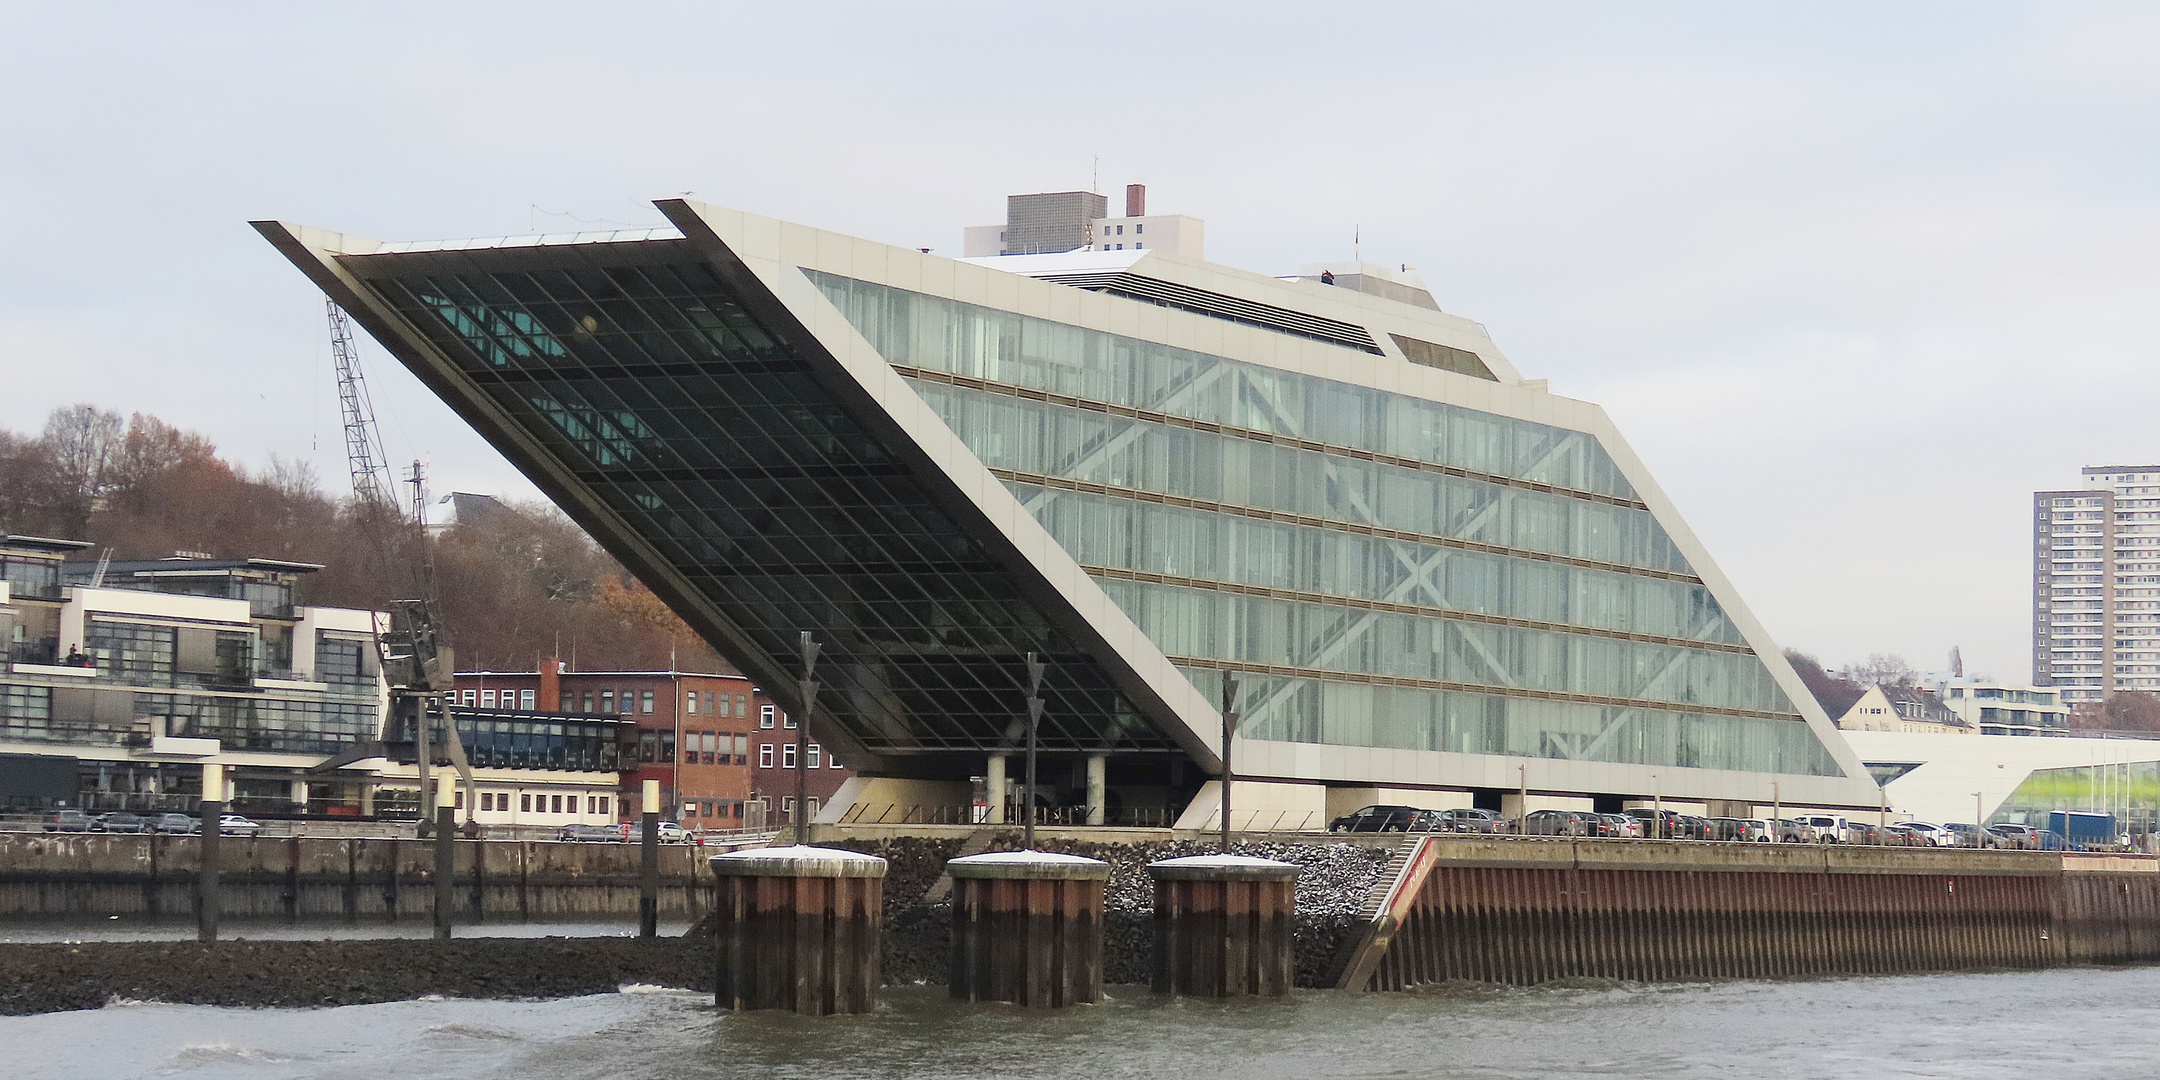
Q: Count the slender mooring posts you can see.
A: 3